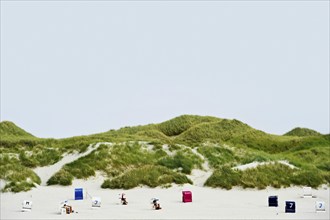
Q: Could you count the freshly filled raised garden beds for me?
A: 0